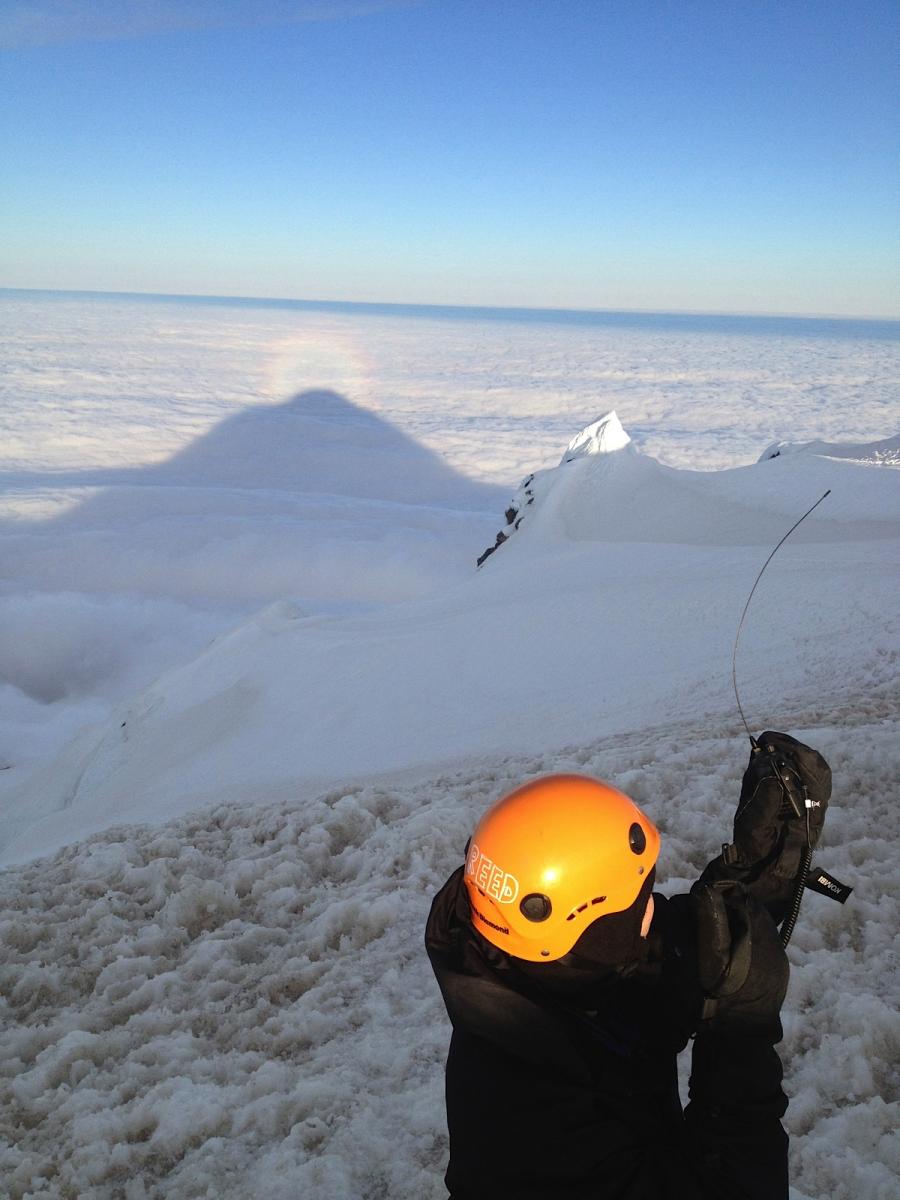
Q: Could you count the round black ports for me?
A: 2